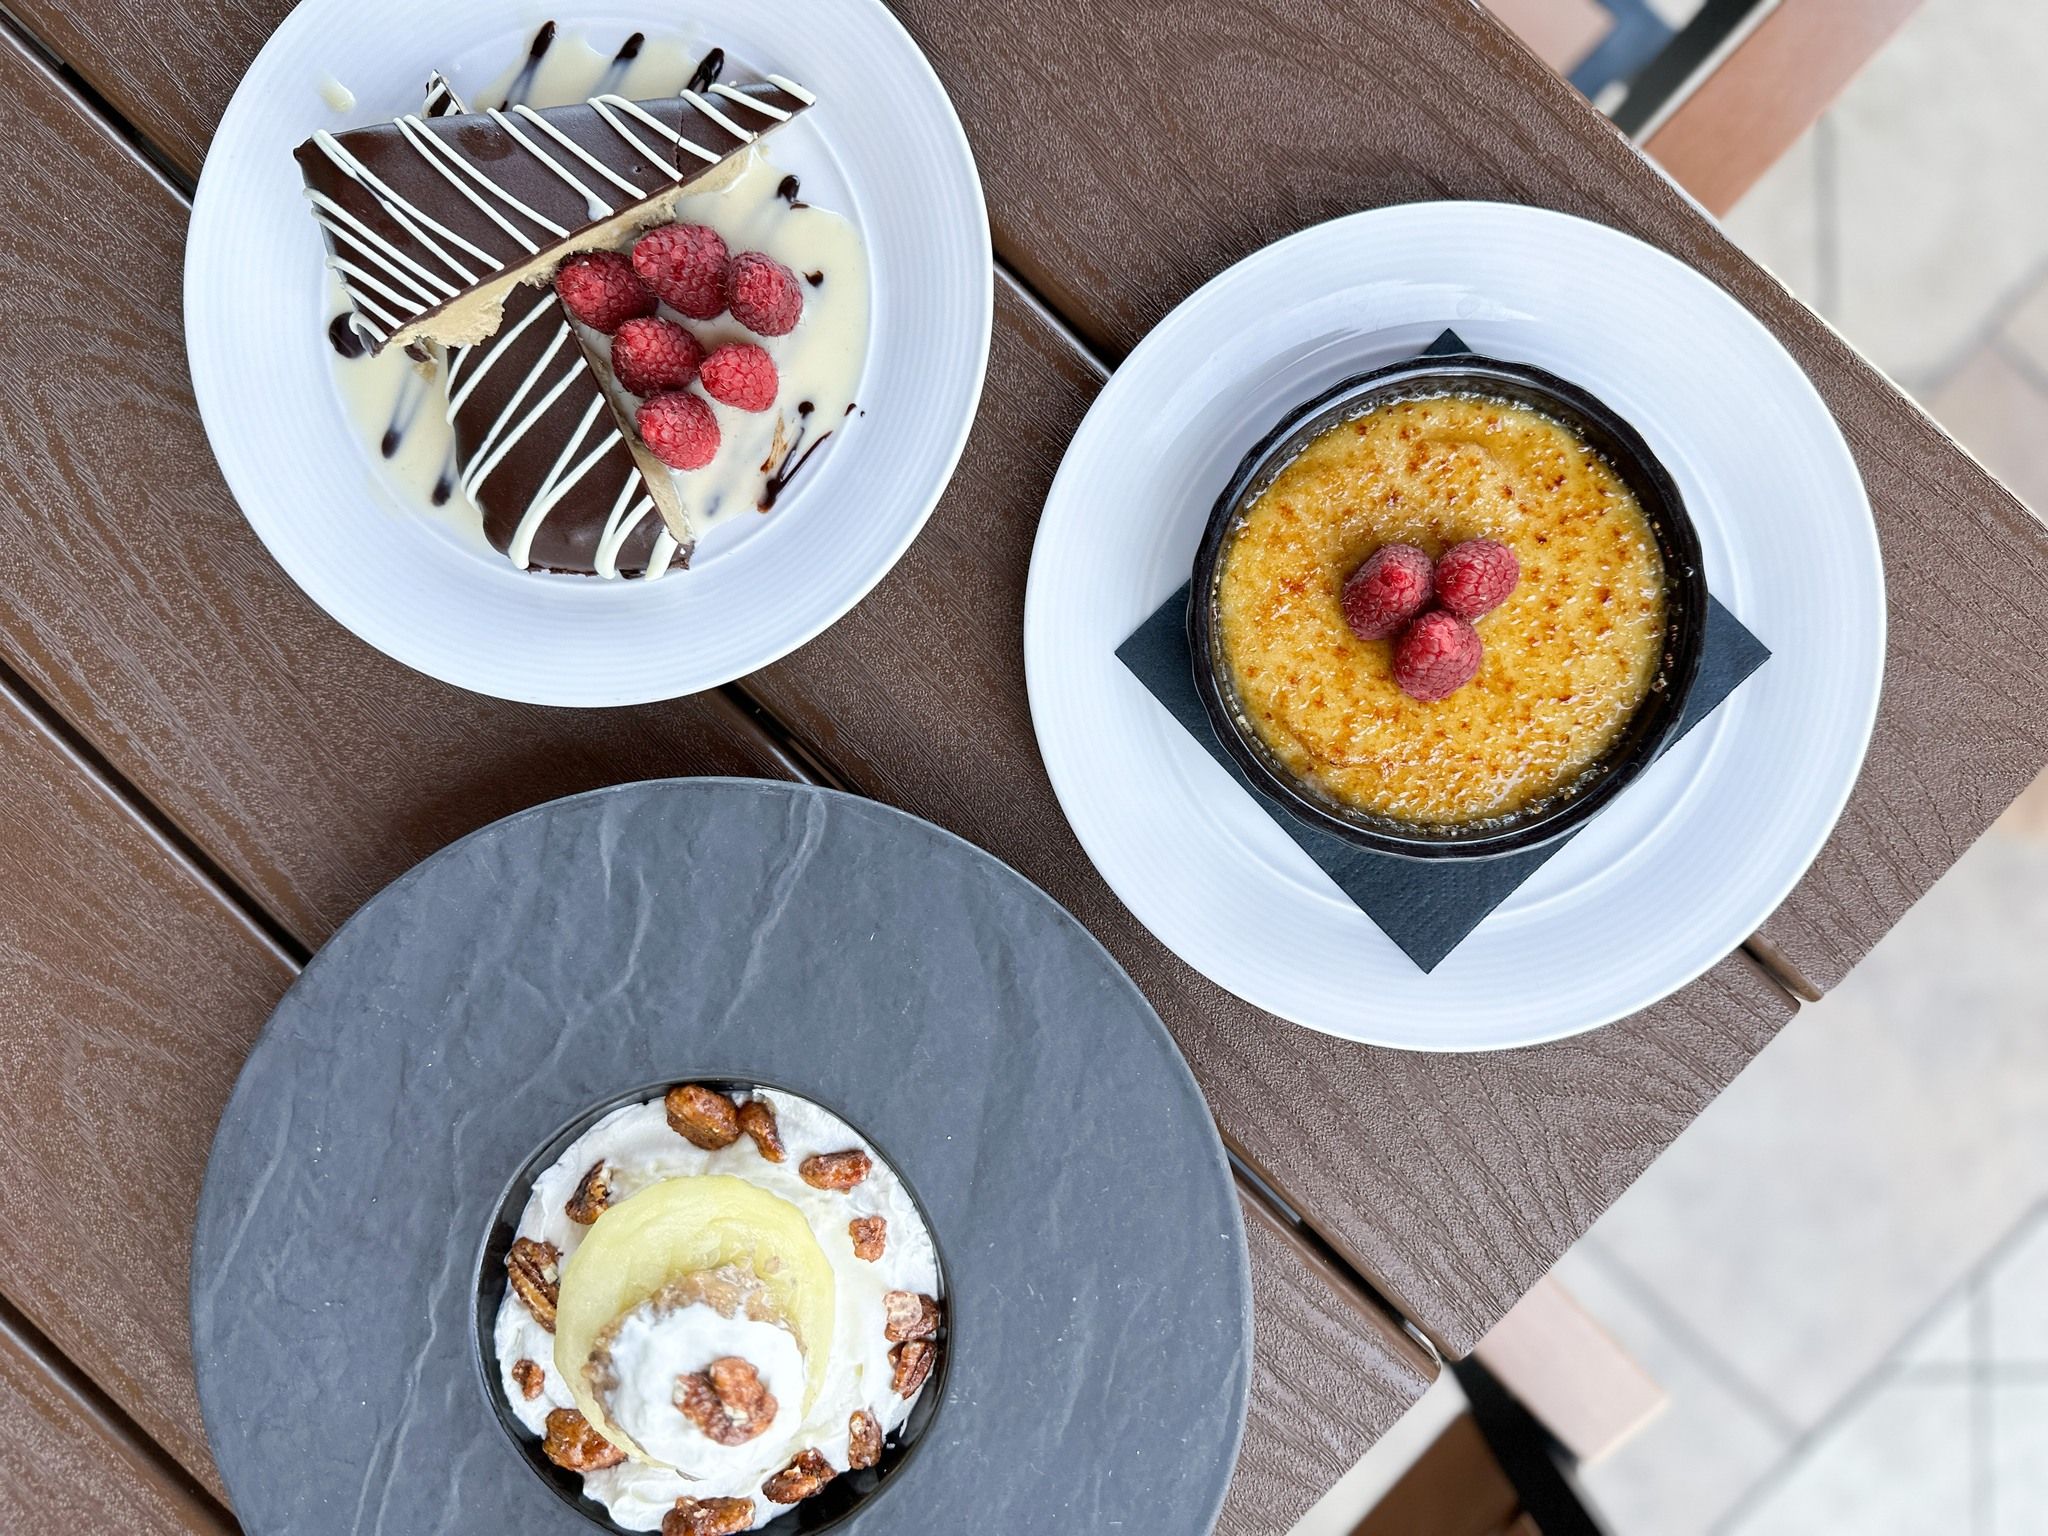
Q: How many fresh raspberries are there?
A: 9